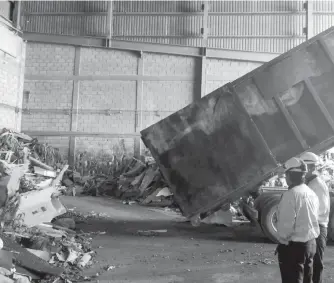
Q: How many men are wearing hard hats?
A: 2